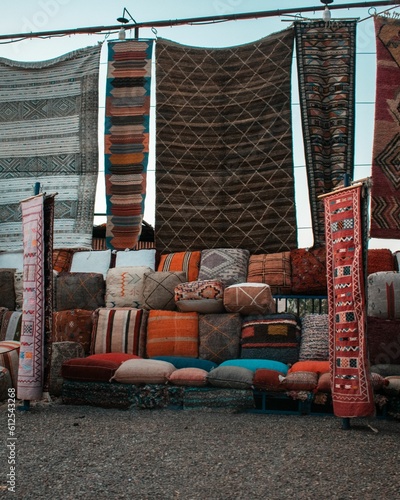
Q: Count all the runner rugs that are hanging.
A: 4